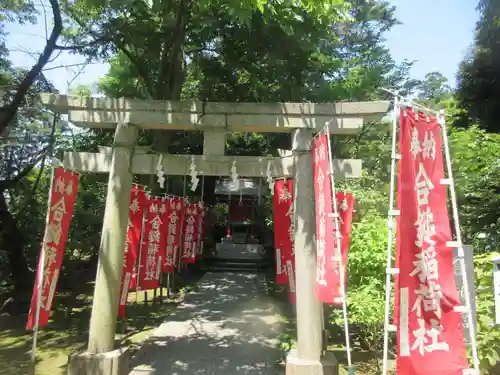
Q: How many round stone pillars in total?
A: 2